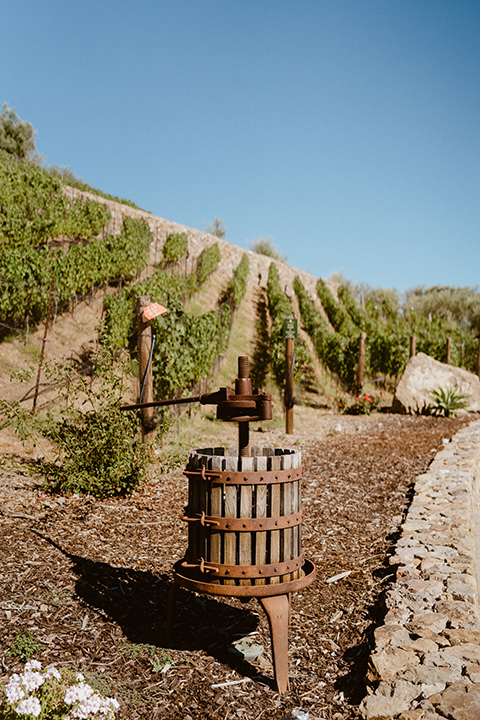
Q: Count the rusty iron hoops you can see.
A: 3